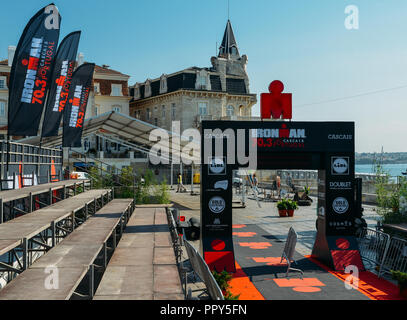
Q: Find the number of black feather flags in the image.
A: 3